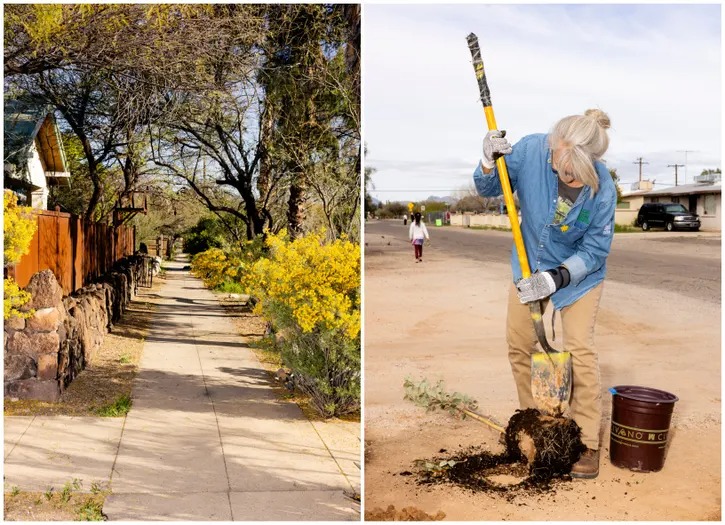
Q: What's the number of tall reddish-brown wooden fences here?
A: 1